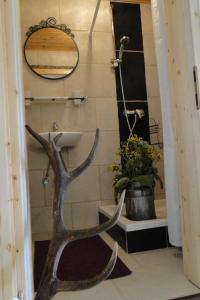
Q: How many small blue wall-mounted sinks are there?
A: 0